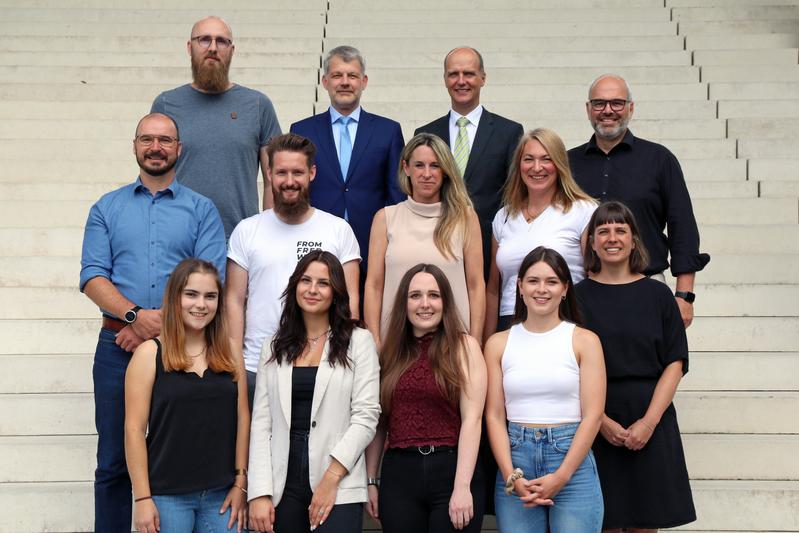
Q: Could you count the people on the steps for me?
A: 13